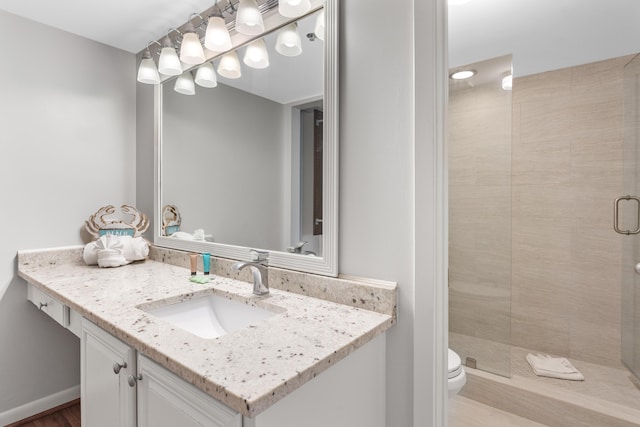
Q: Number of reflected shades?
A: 6